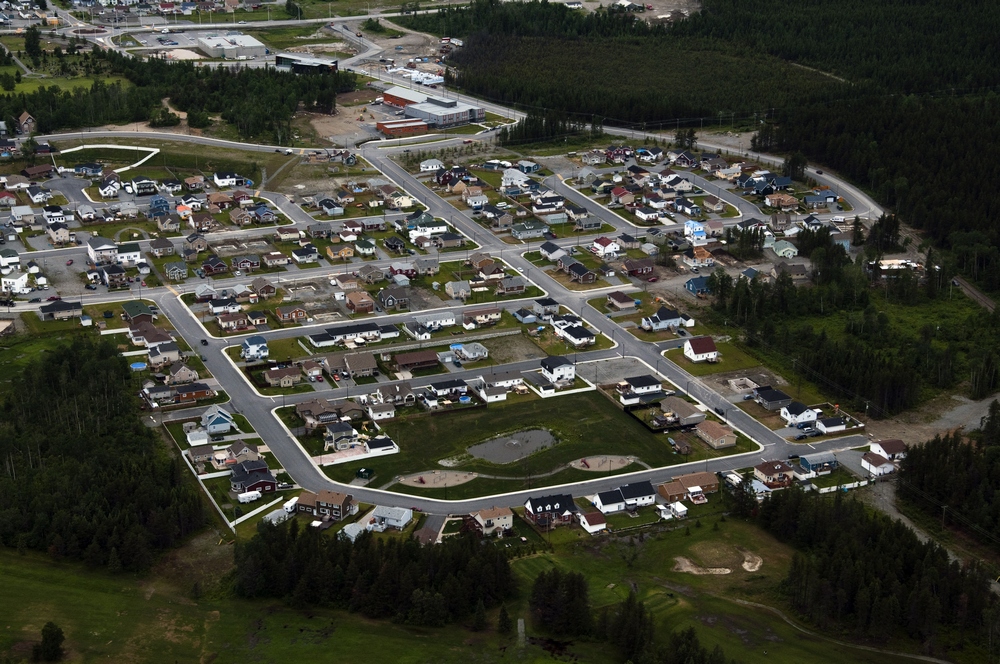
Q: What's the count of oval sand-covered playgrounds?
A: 2